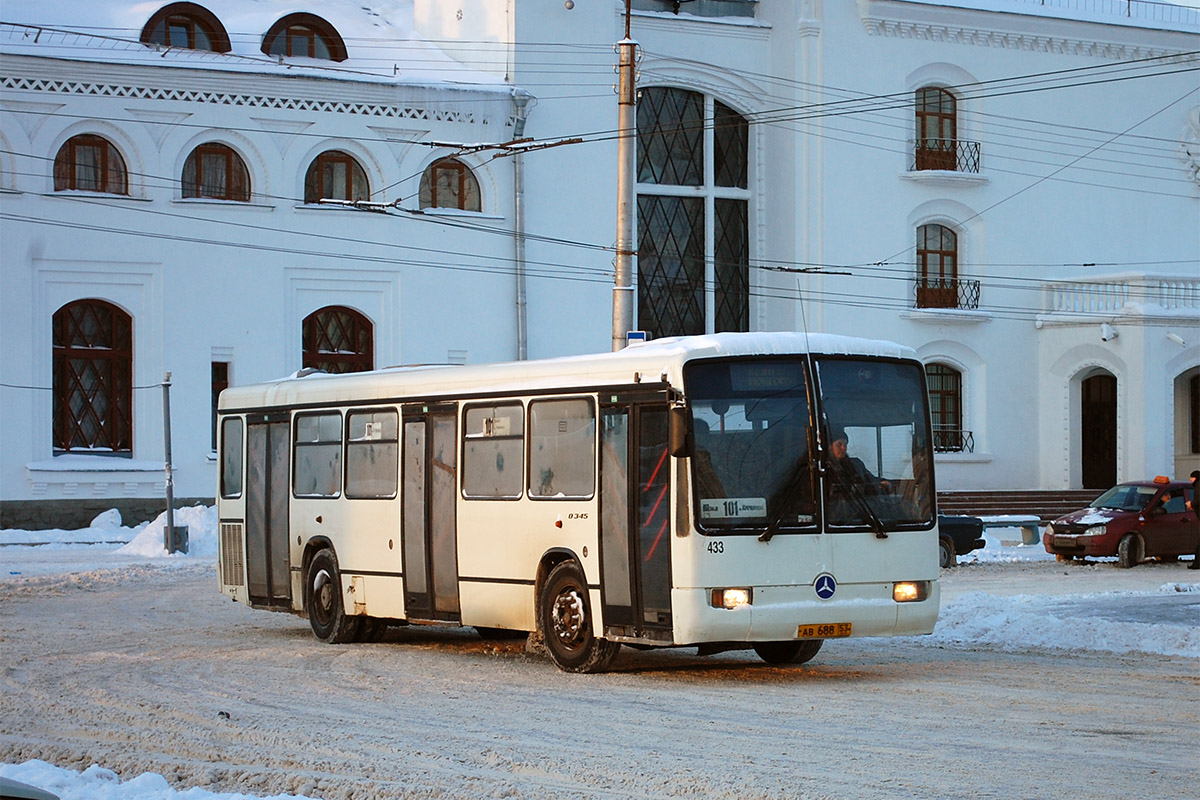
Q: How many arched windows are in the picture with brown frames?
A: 11